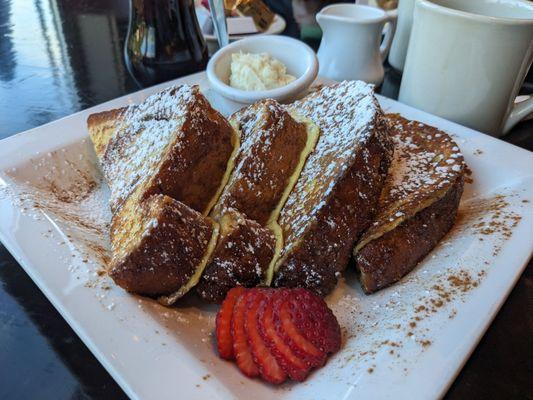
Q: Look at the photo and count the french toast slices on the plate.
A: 4